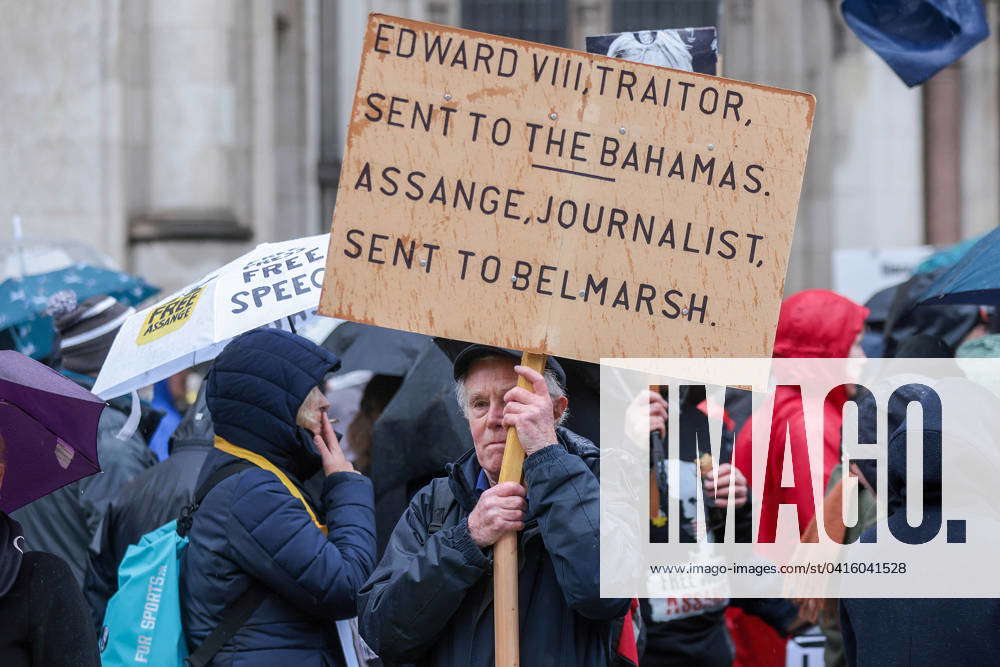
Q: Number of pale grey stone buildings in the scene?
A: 1